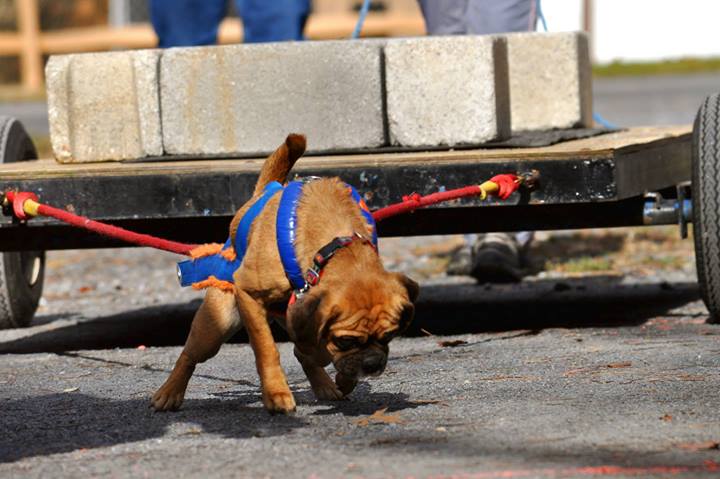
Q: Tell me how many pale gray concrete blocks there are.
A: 4